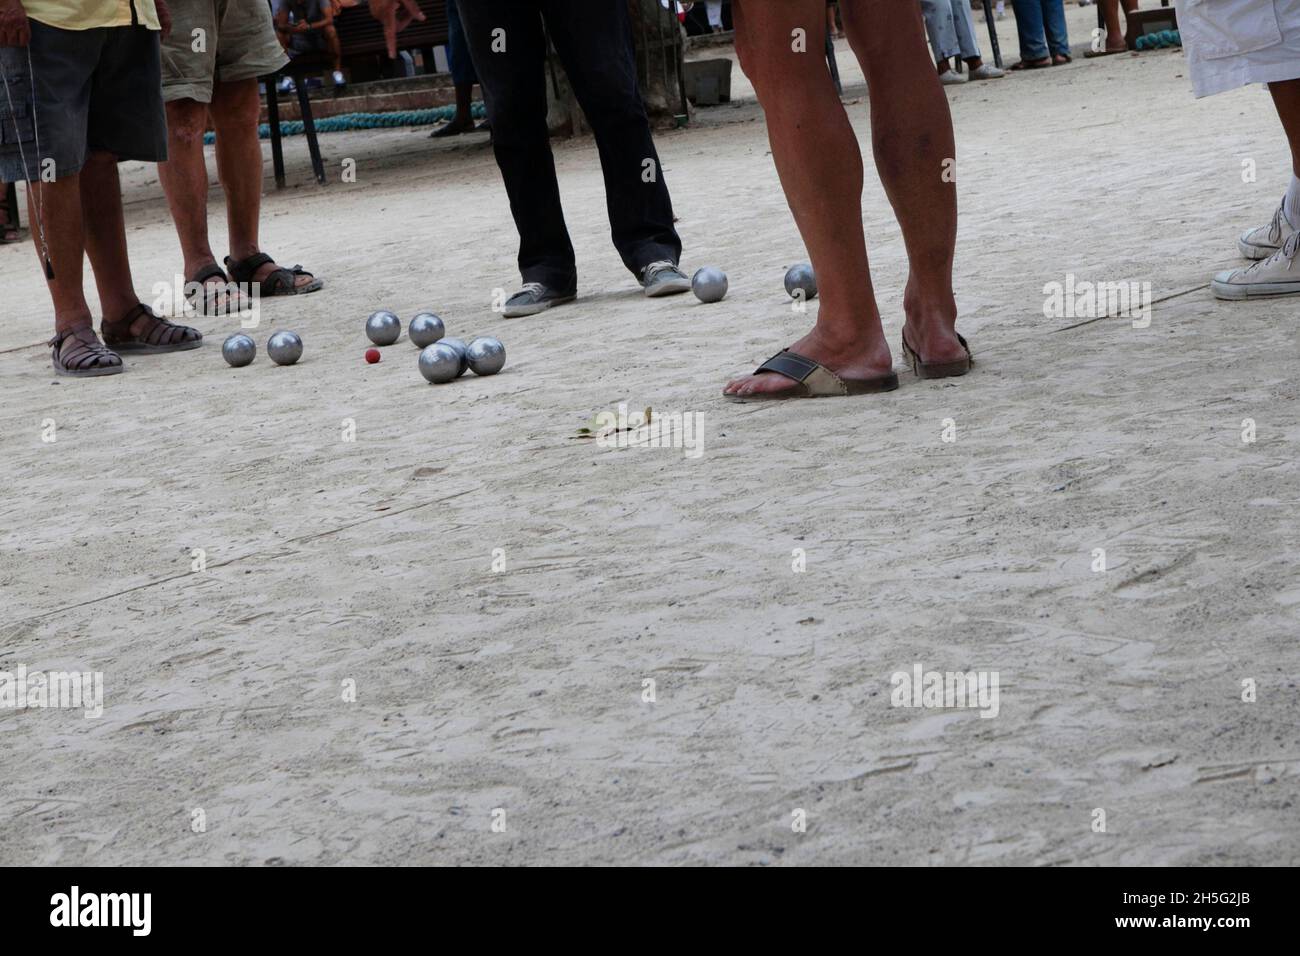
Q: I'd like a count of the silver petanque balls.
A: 9